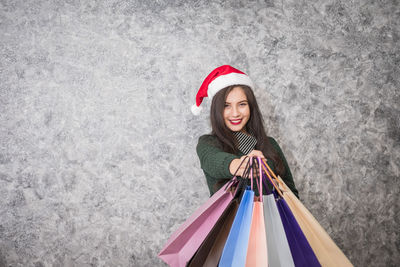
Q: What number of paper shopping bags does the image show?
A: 7